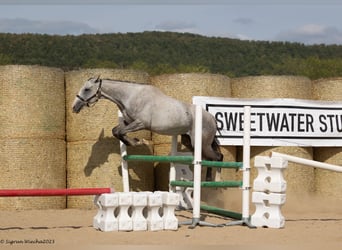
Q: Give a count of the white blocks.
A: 7